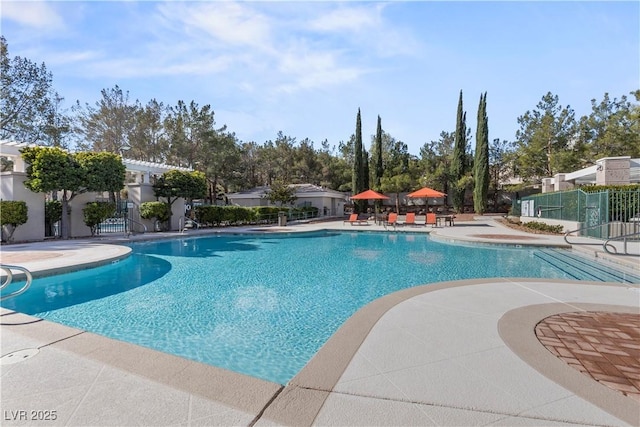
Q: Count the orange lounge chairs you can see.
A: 4